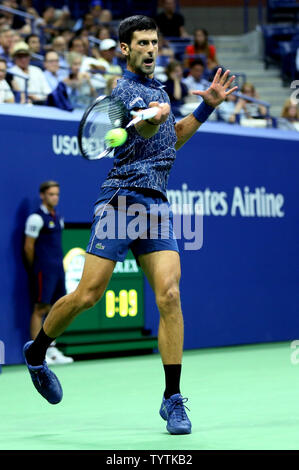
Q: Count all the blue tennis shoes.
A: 2